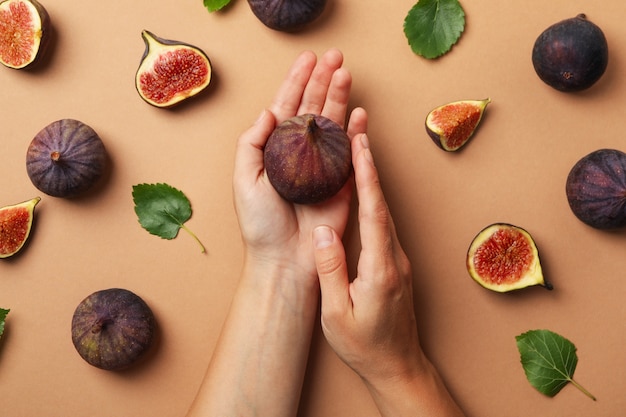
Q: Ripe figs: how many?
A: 11